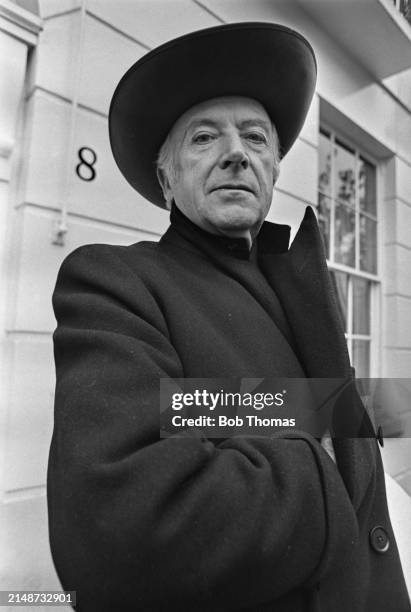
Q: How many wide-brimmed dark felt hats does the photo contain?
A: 1